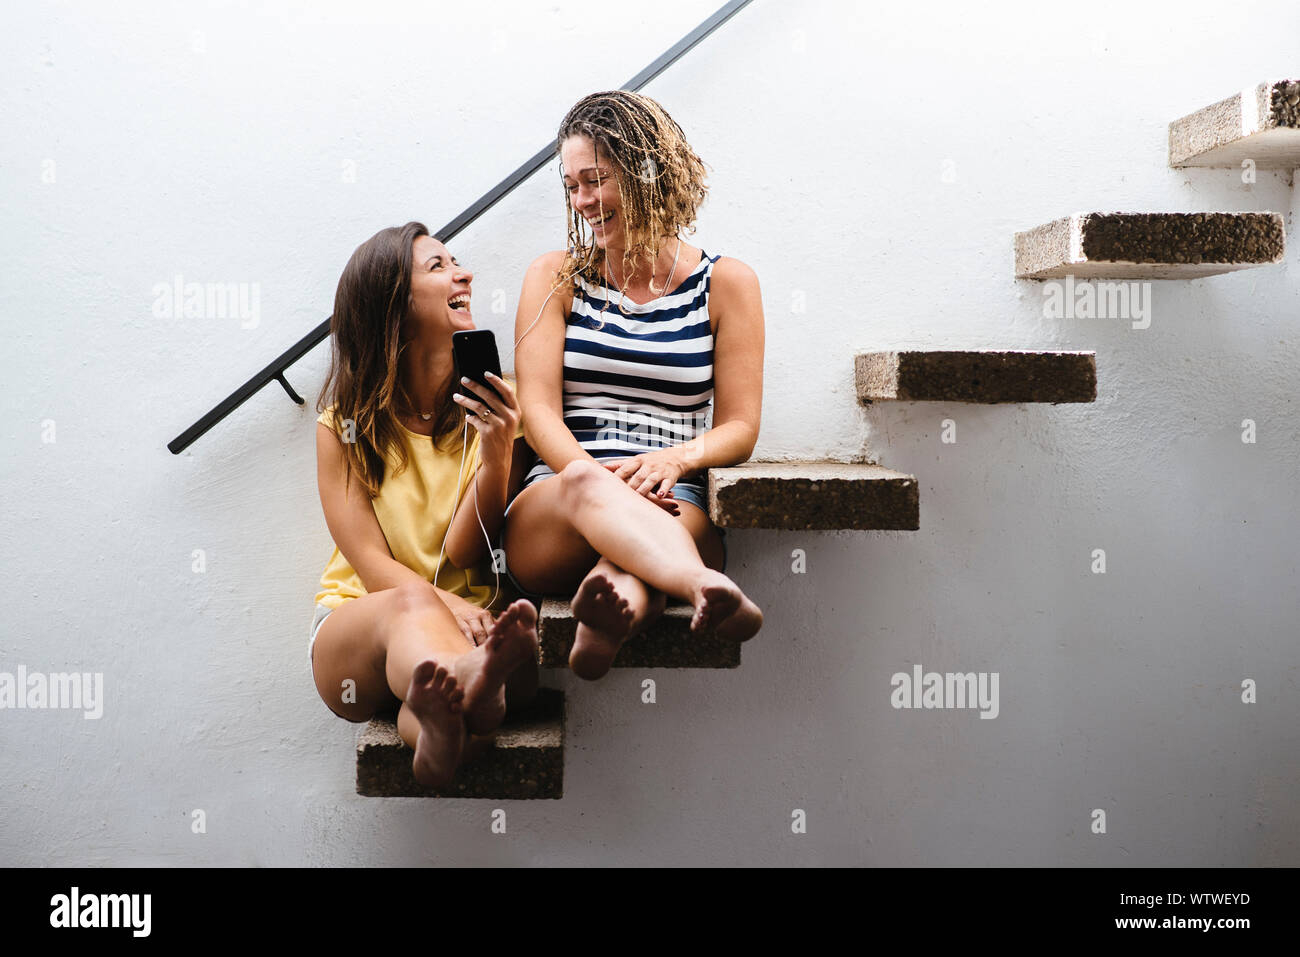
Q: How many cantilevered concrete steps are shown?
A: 6